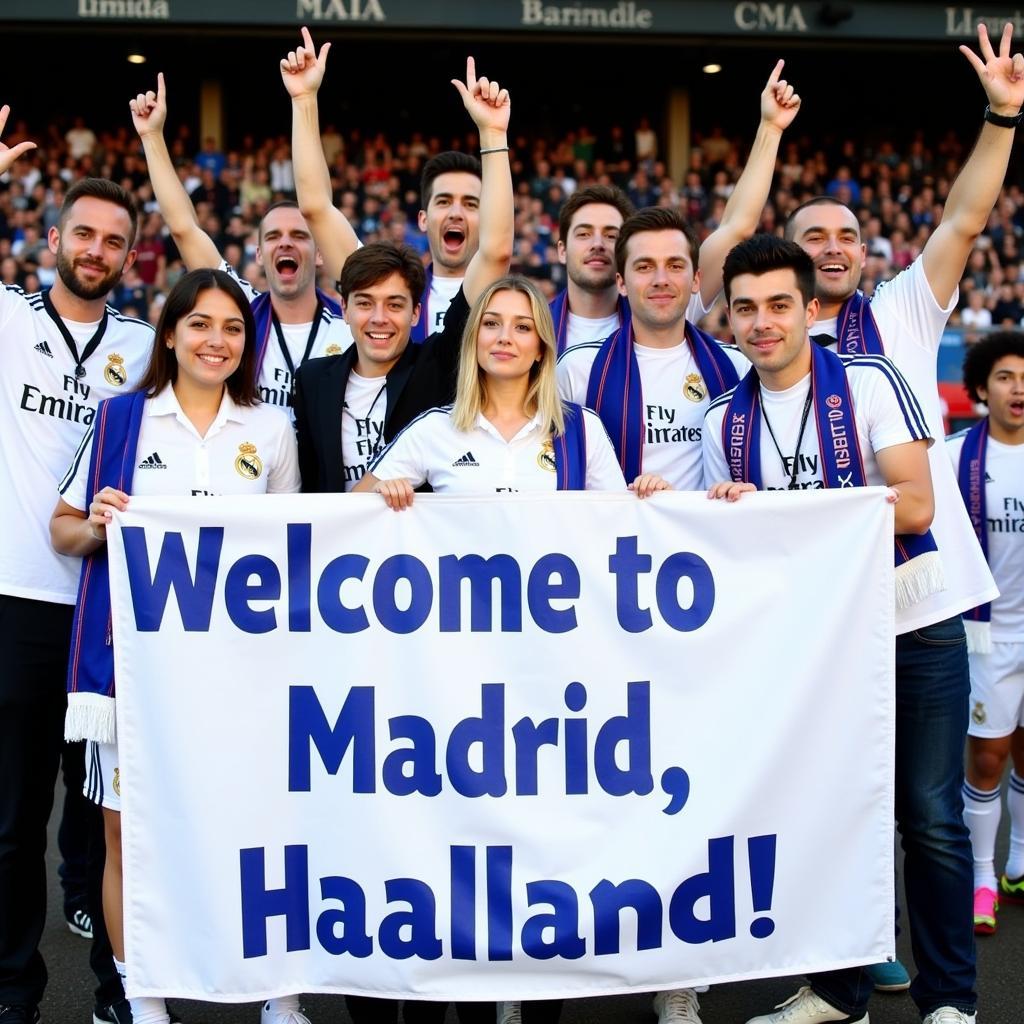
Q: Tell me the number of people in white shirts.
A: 11